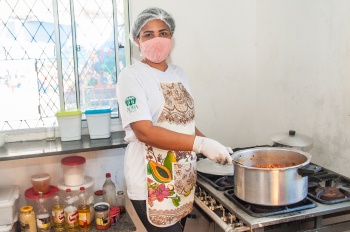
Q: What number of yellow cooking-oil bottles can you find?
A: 3